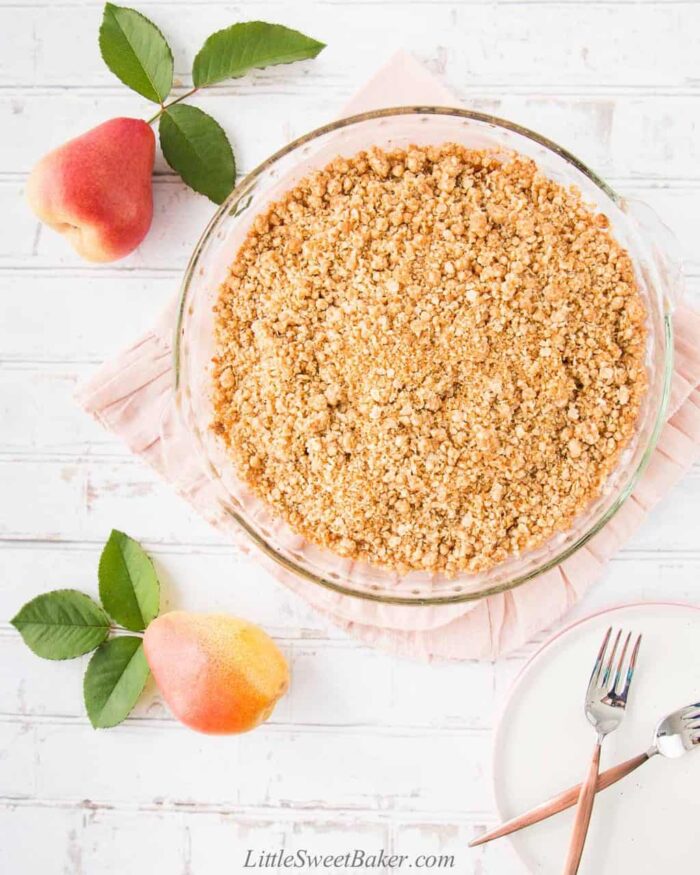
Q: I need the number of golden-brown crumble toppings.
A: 1